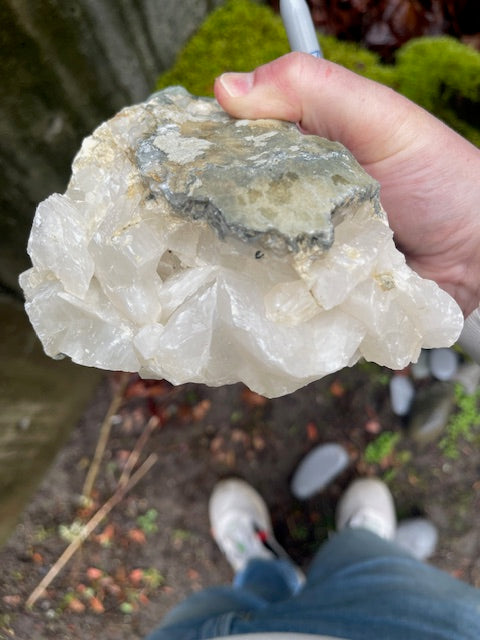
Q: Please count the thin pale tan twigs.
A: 3